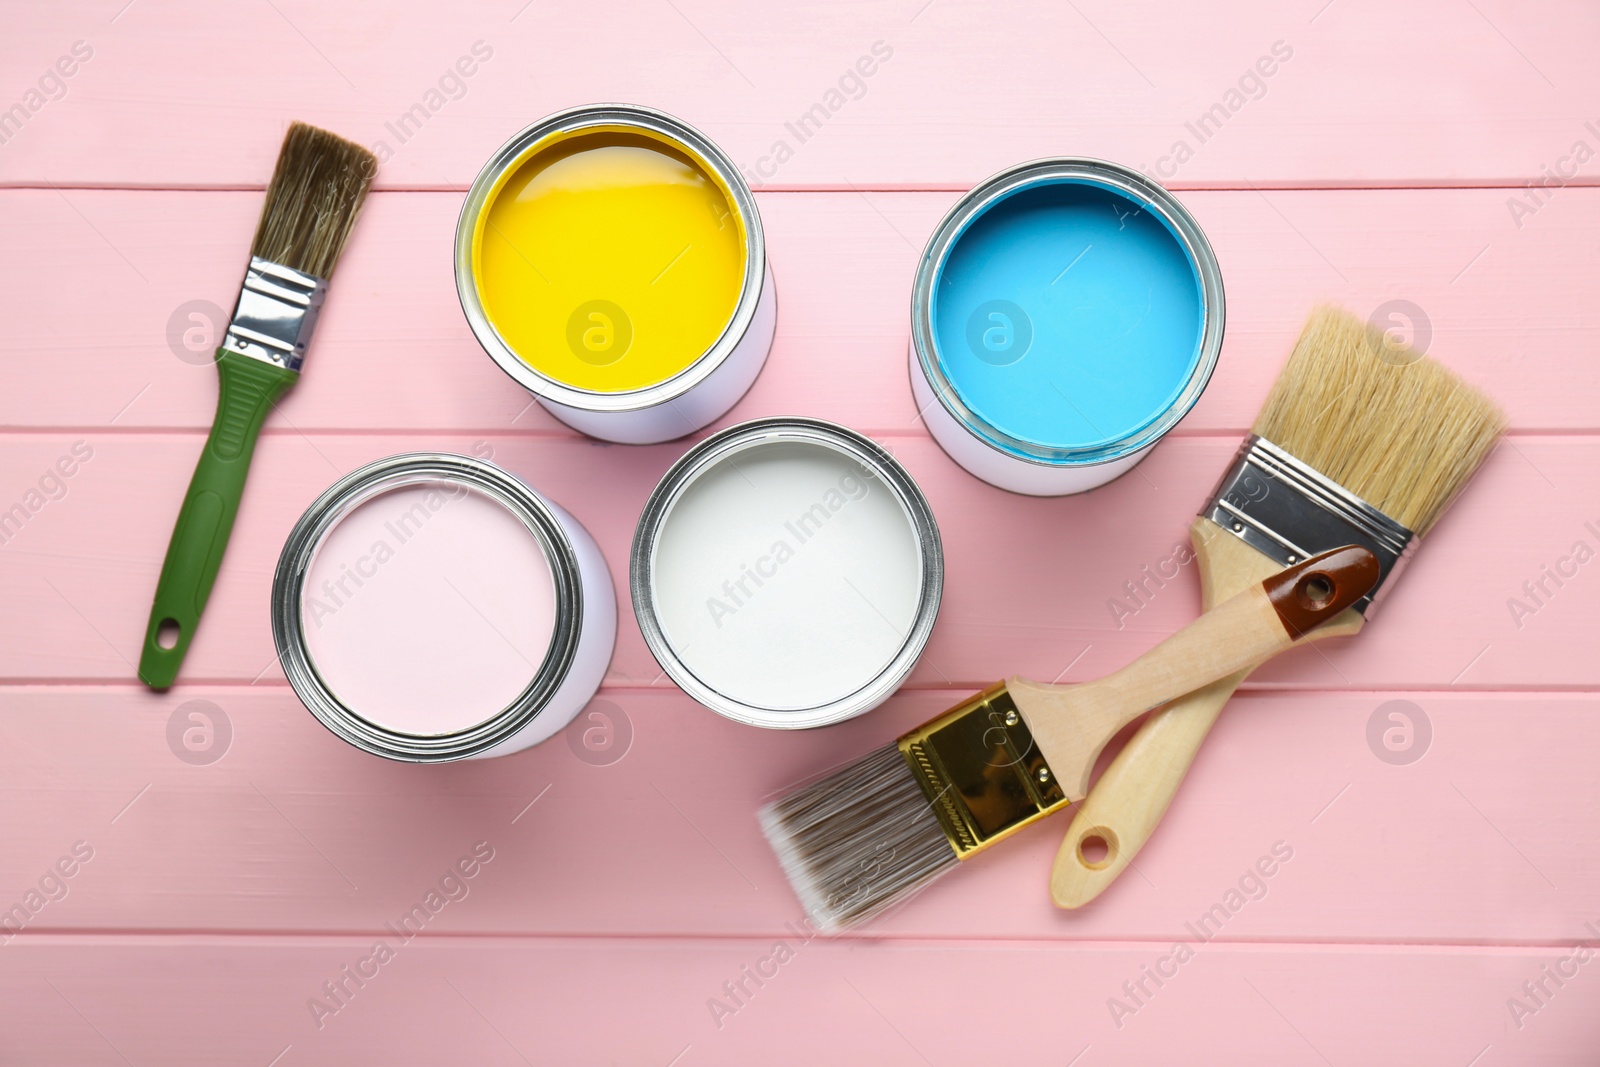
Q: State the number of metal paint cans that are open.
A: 4